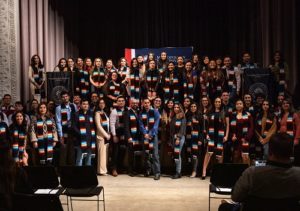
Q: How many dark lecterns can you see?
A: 2